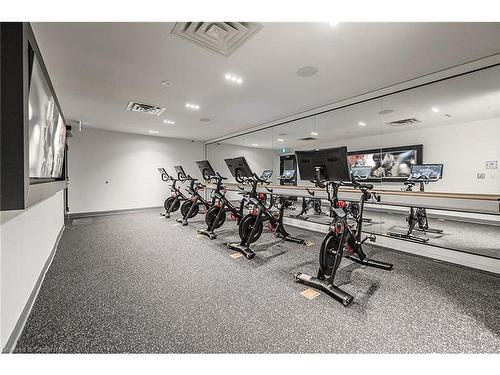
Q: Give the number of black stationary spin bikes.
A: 5